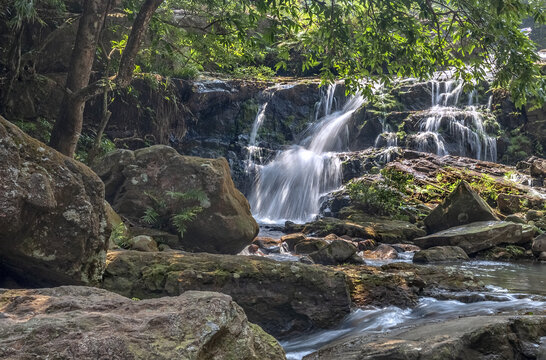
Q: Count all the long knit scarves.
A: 0